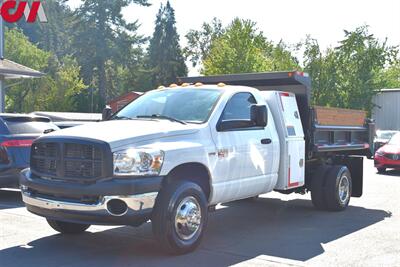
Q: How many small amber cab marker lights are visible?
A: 5